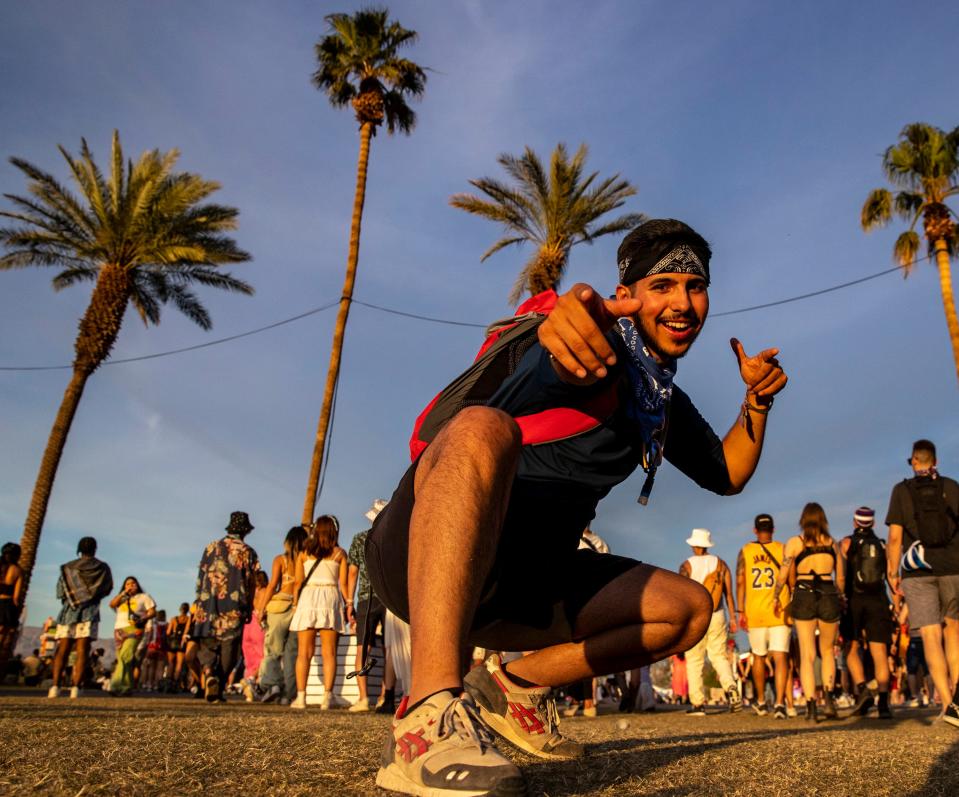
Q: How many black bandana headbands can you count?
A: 1